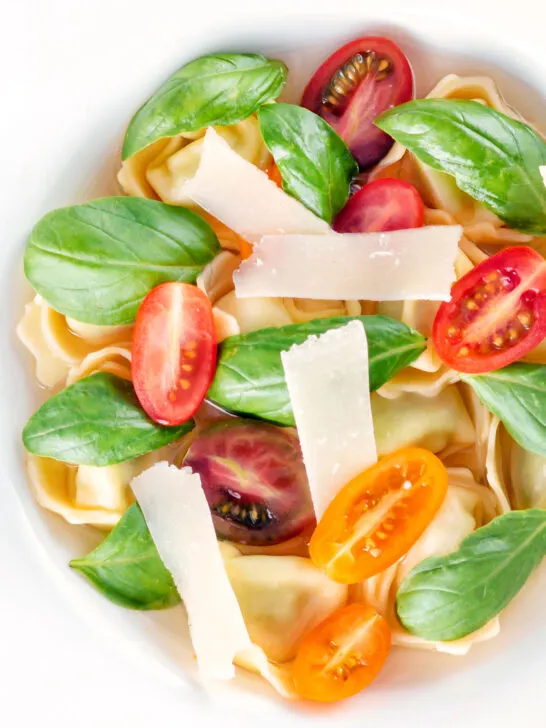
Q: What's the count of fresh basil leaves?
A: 9